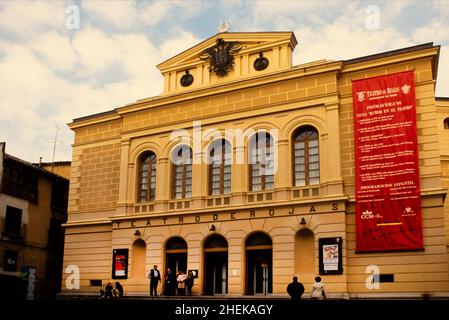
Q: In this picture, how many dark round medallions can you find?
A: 2